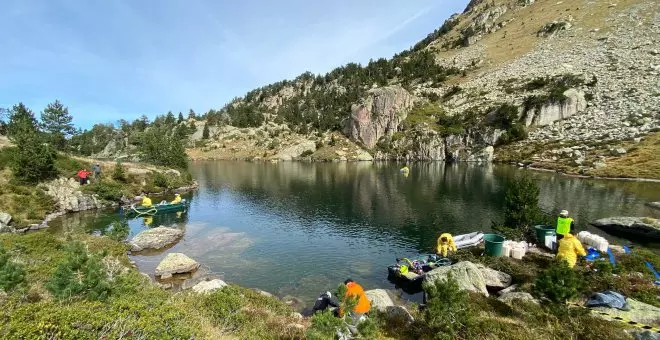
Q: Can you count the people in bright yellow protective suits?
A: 4